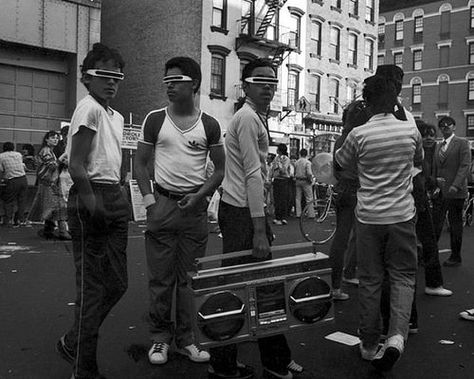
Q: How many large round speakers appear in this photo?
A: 2